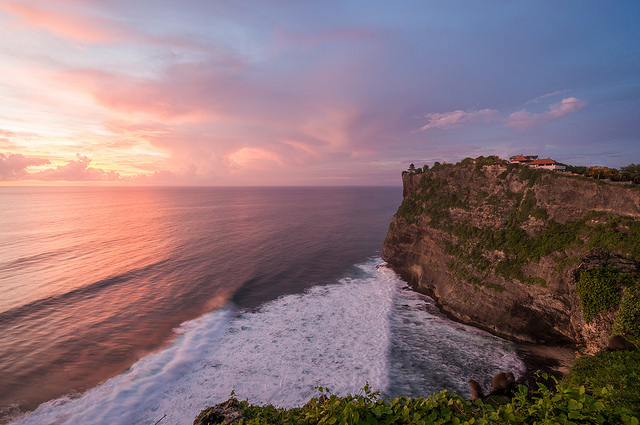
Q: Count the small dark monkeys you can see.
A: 3